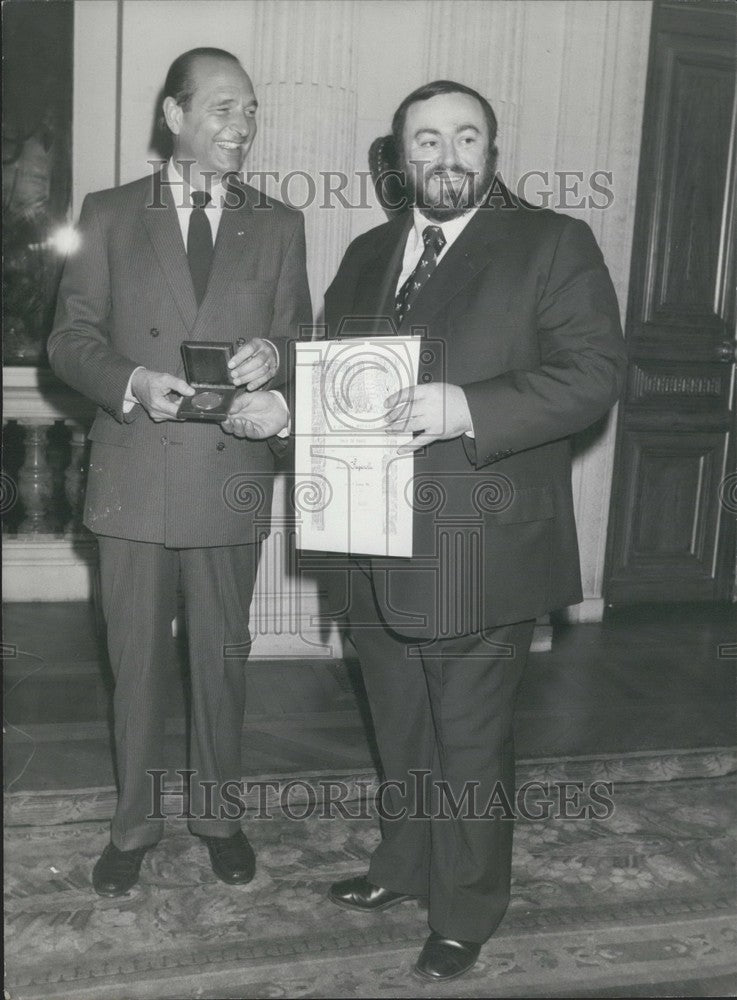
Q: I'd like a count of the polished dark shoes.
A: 4